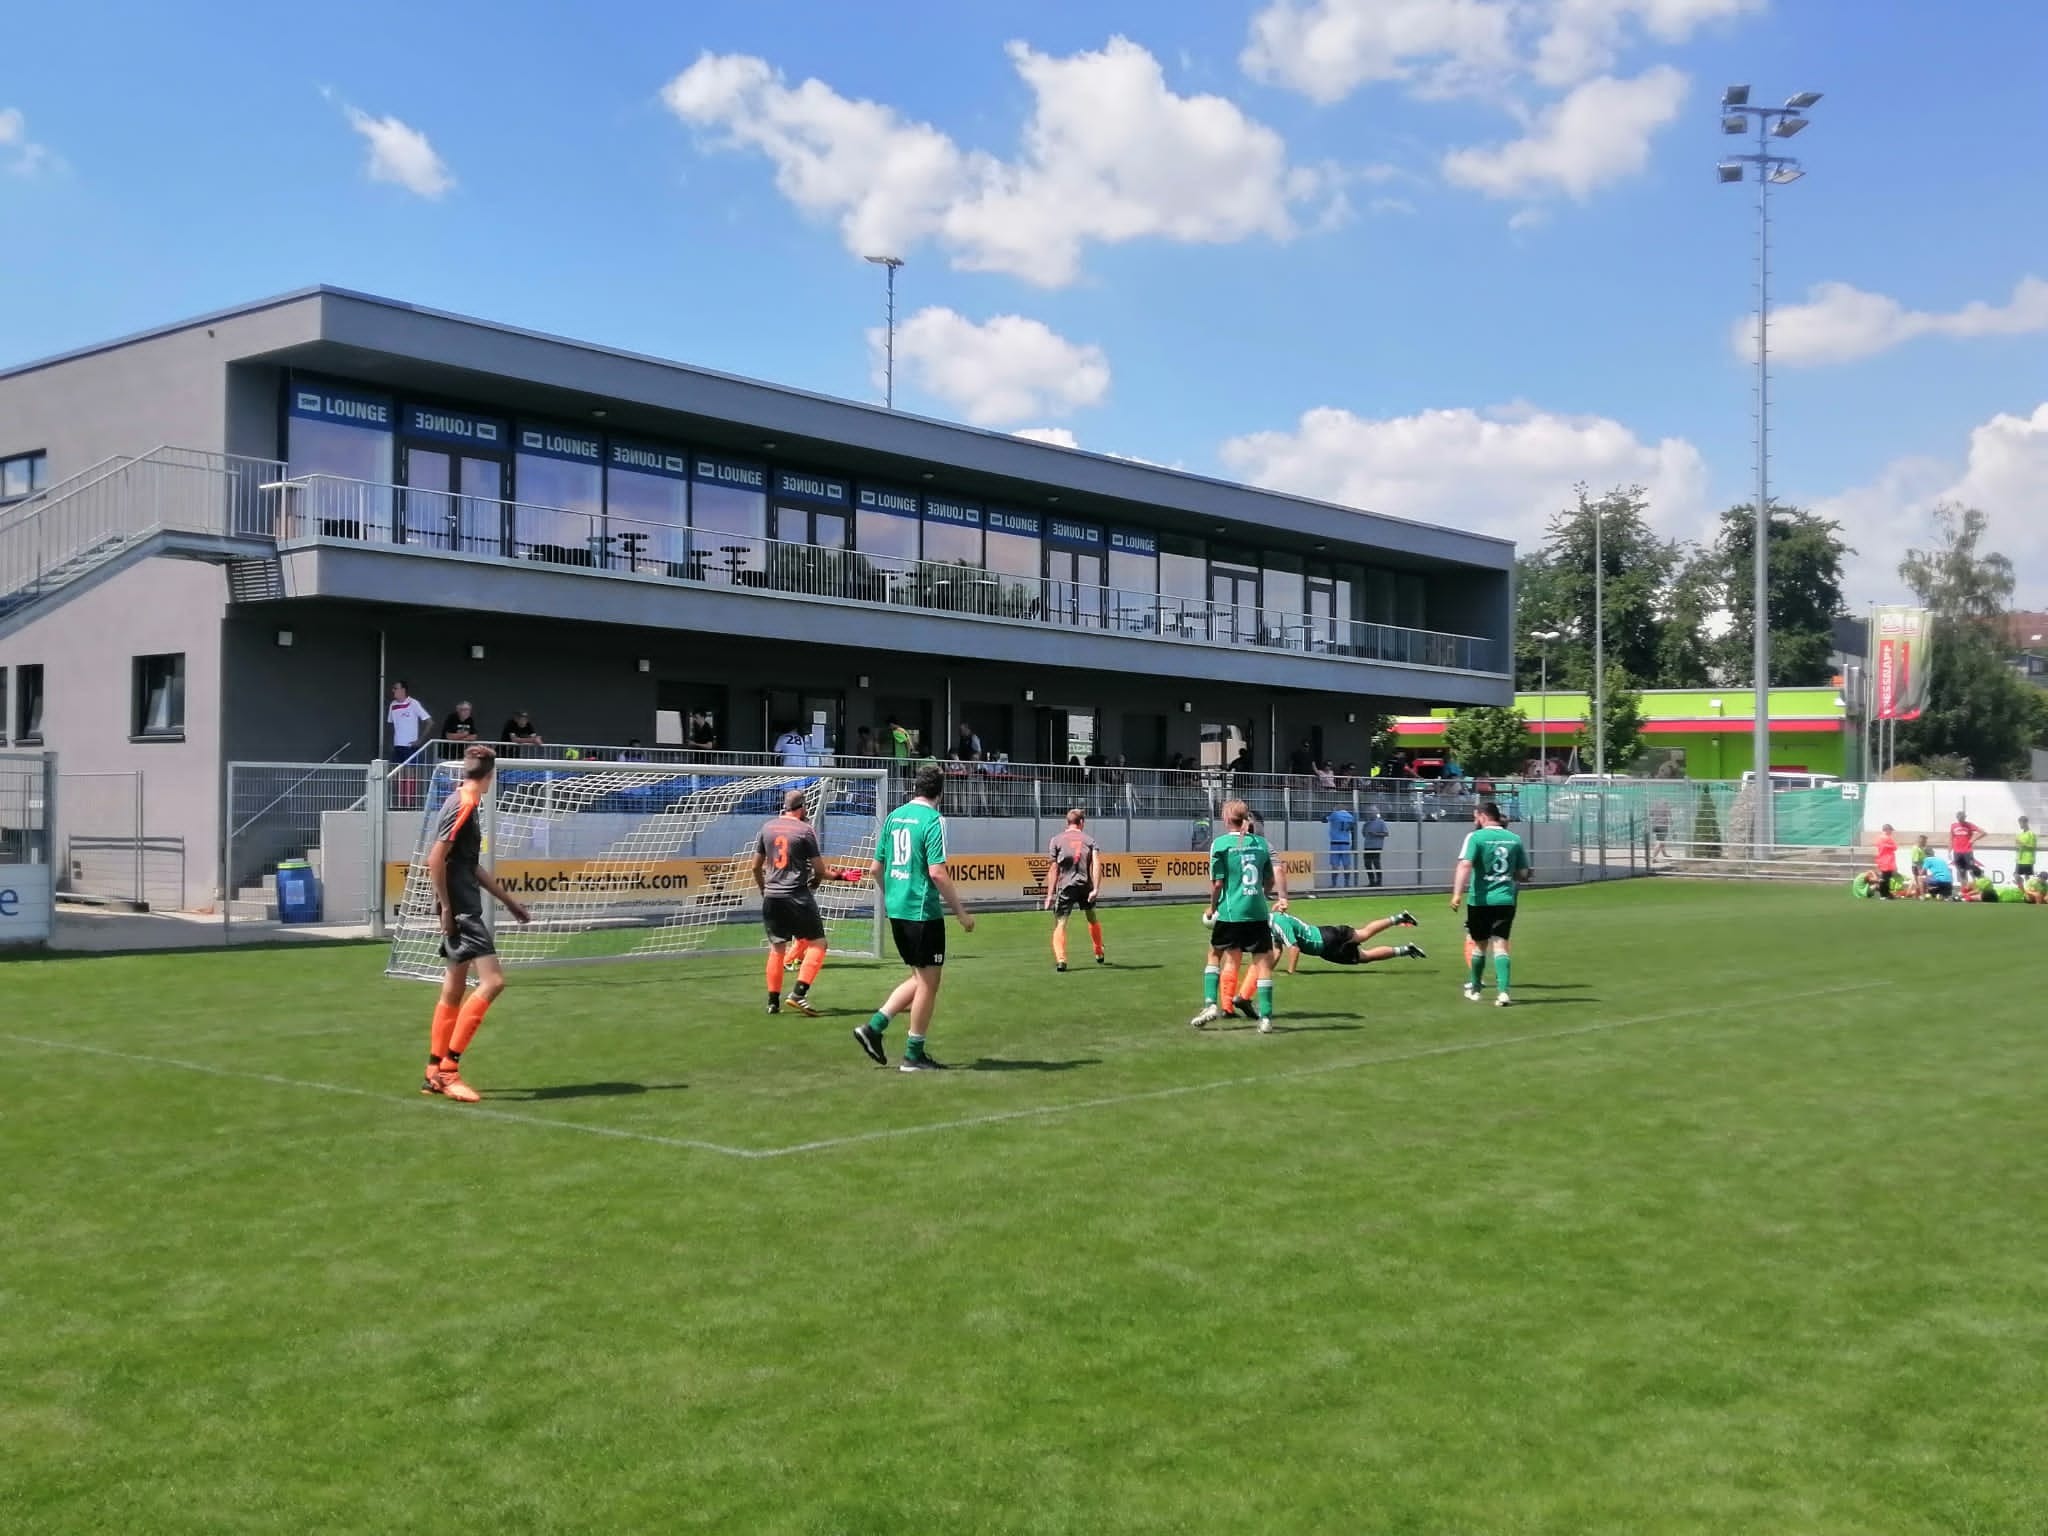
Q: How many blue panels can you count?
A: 11